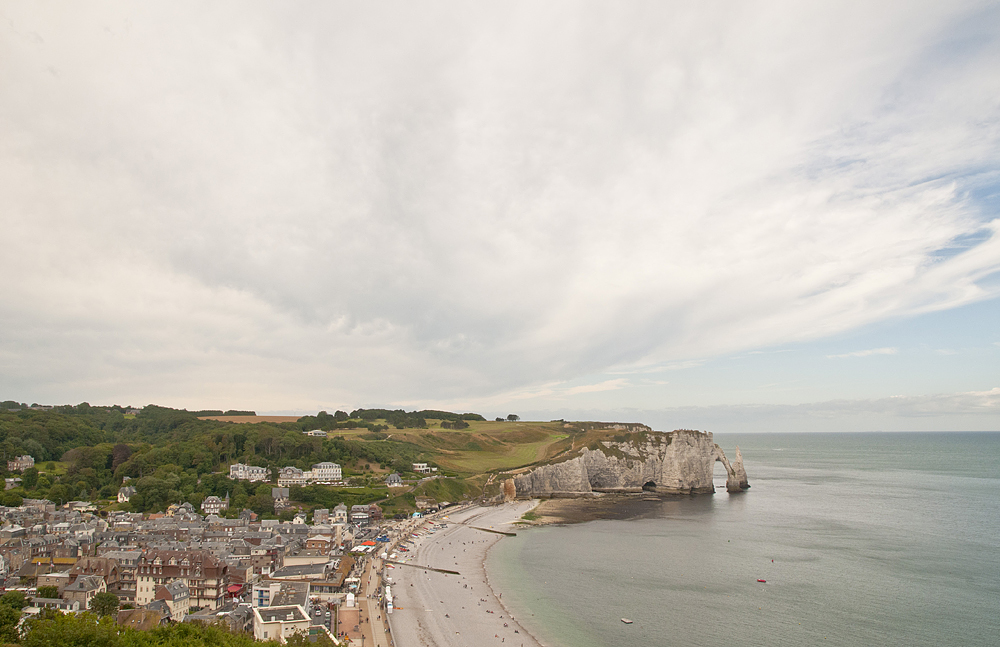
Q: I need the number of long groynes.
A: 2